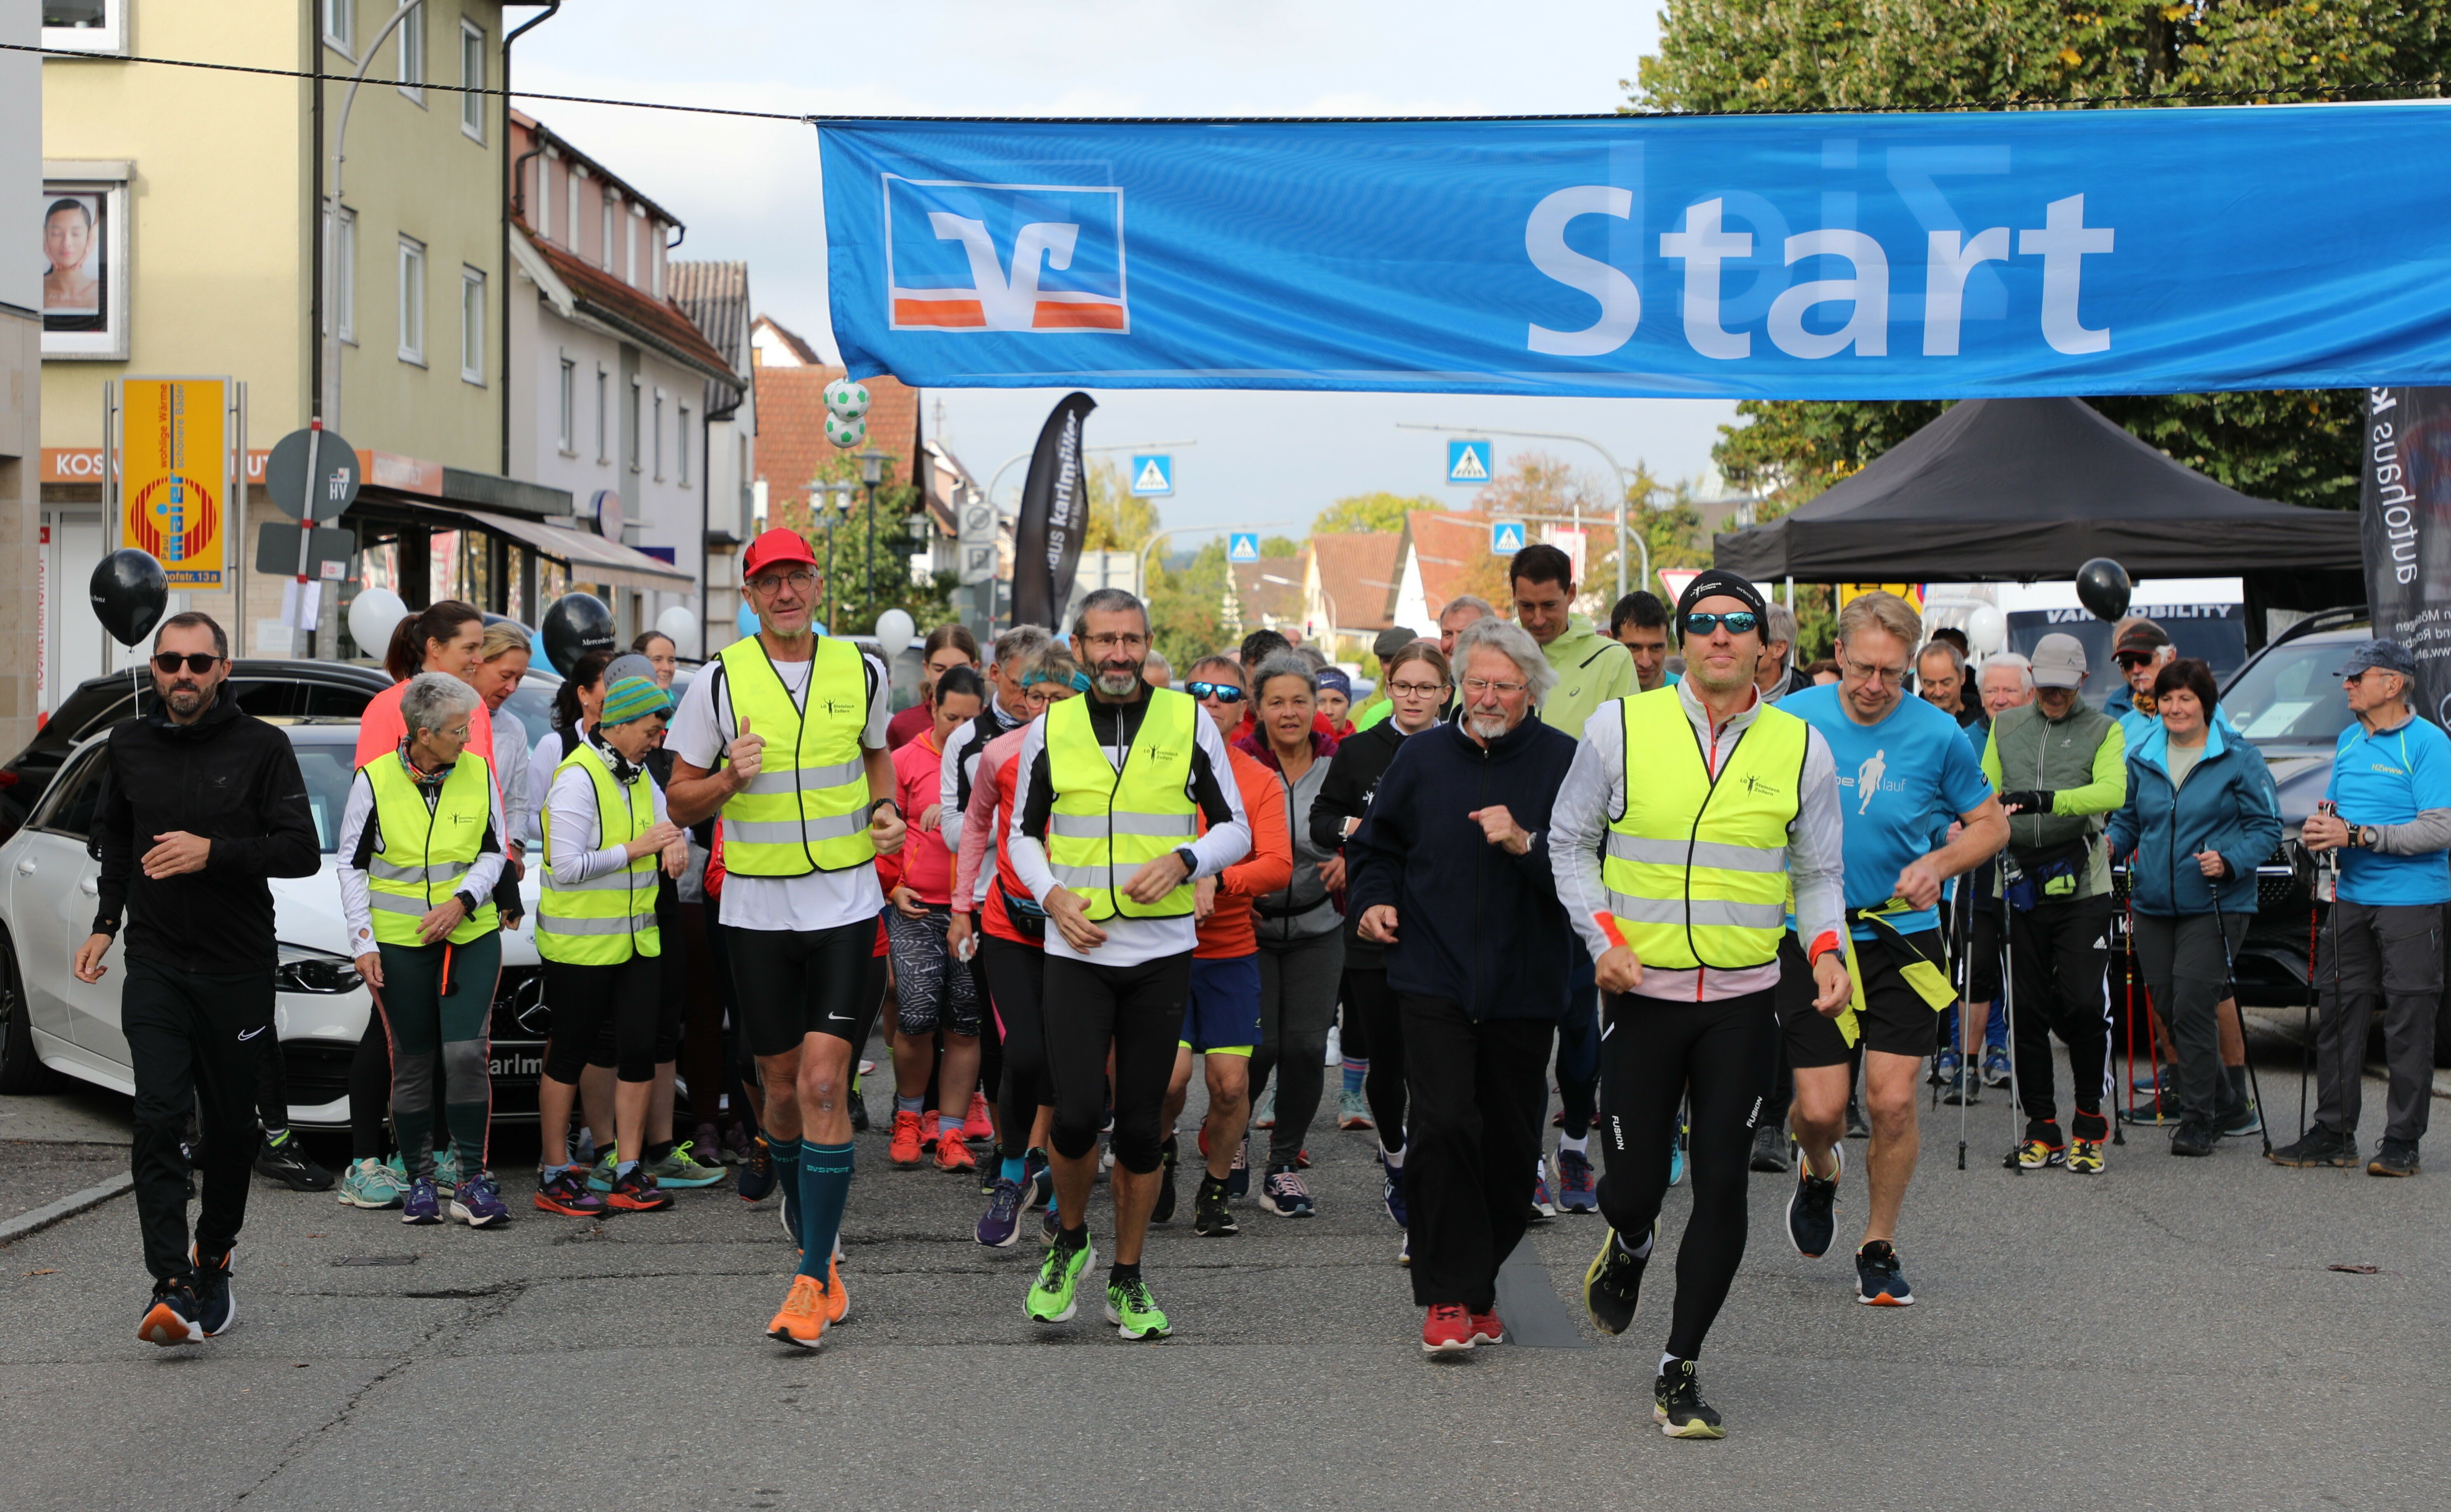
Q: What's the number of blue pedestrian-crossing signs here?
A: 4